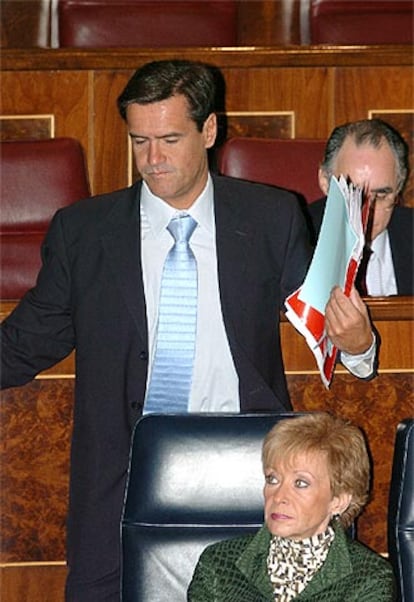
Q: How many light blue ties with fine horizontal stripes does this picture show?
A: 1